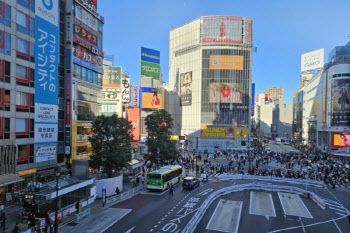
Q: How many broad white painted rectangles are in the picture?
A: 3